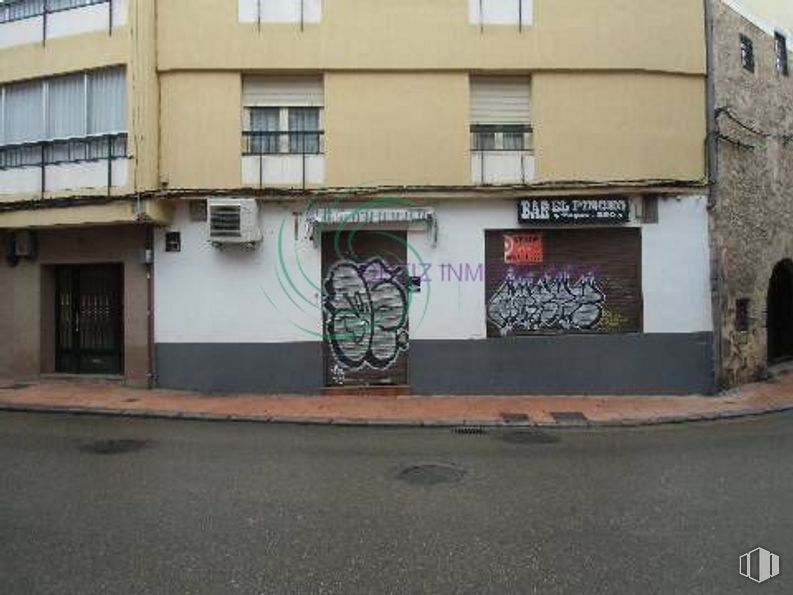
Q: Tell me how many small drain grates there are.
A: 1